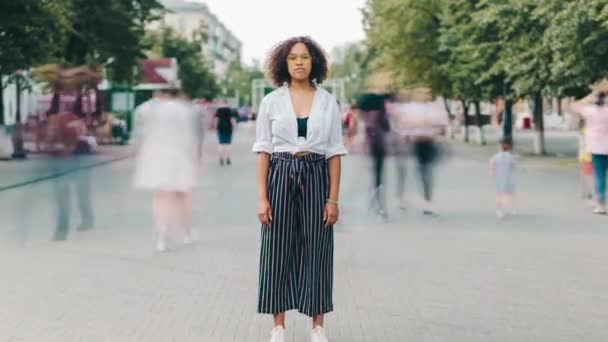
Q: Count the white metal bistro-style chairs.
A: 0